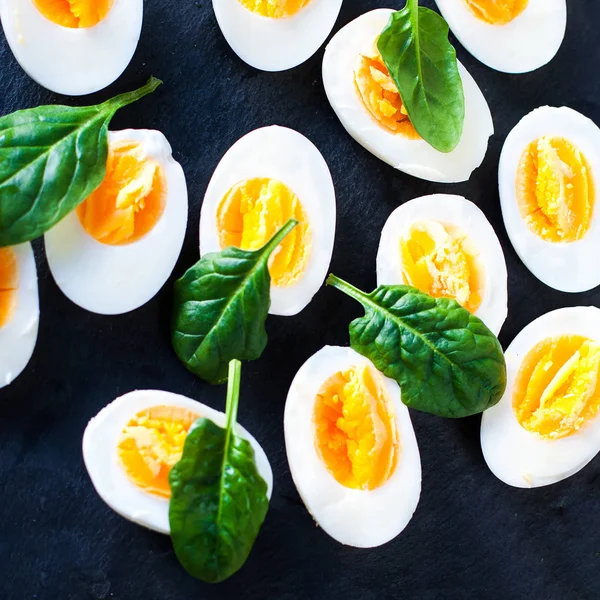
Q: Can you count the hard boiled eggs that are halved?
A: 12